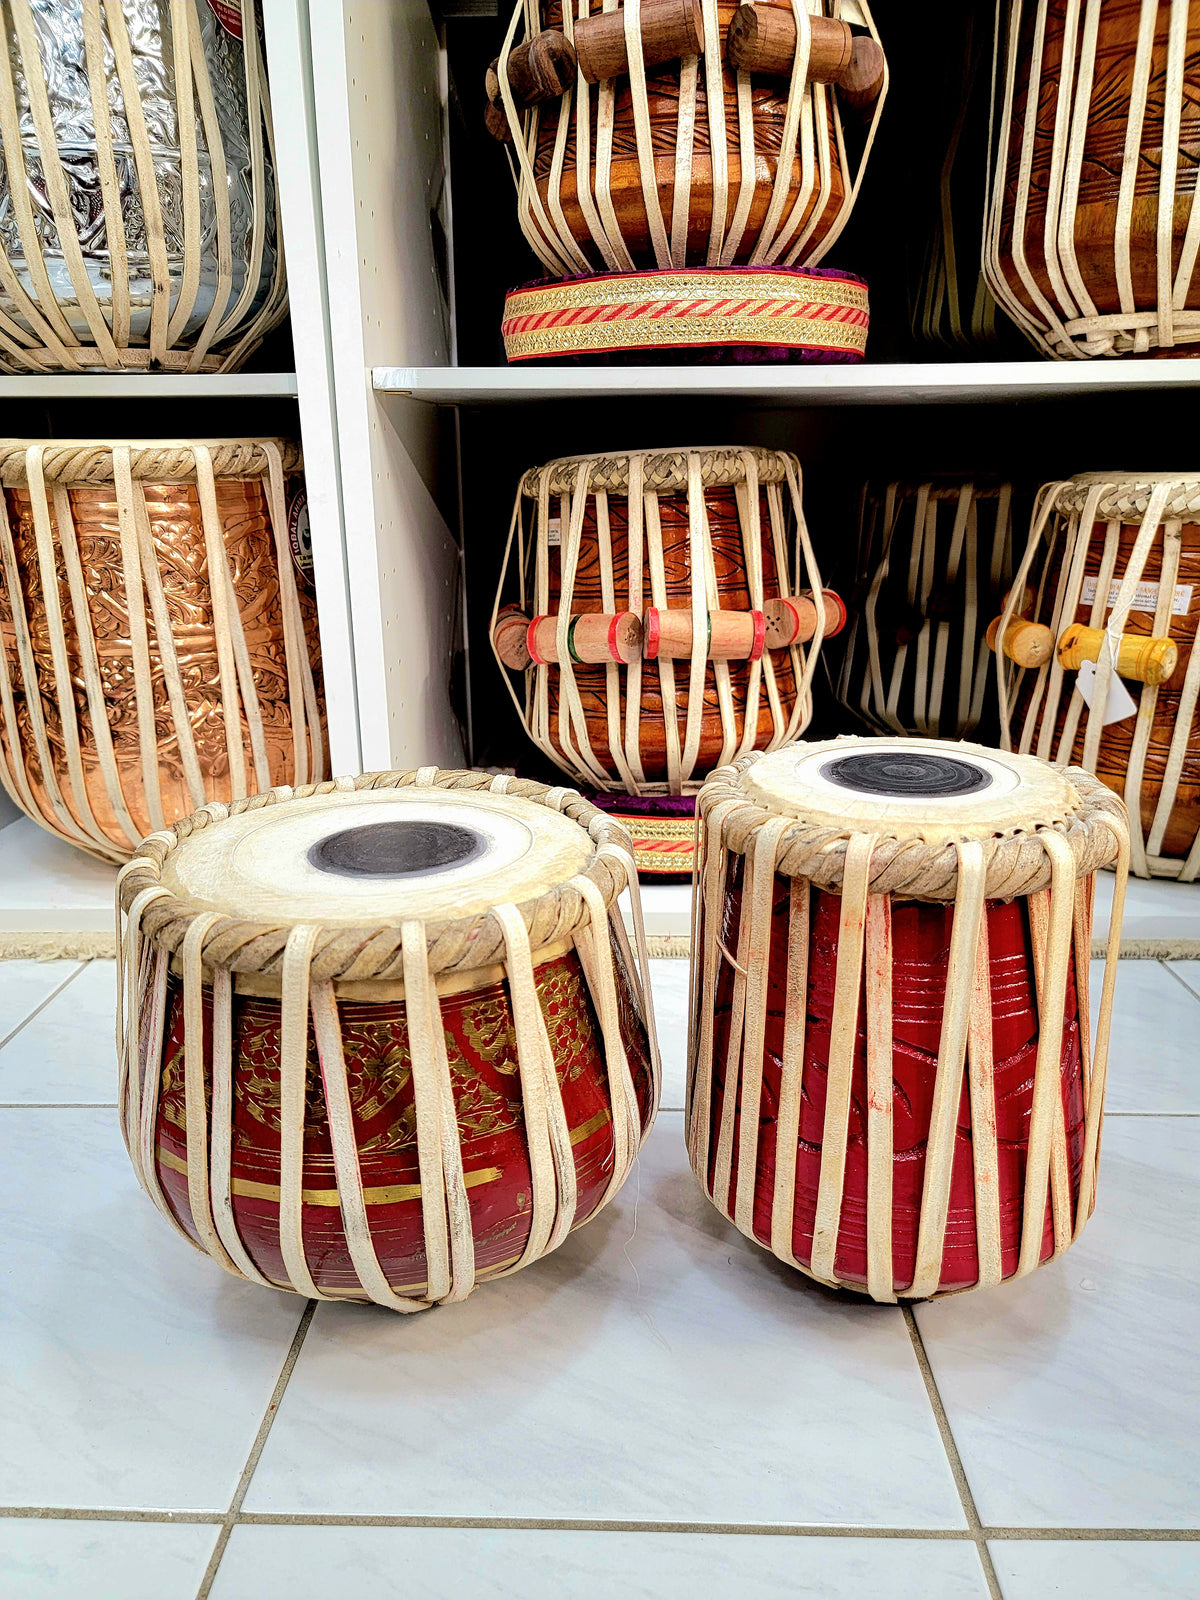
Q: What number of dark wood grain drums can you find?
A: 4